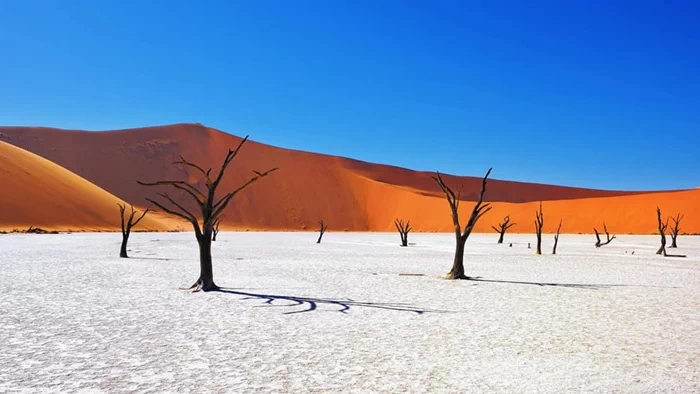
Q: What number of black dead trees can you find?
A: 12